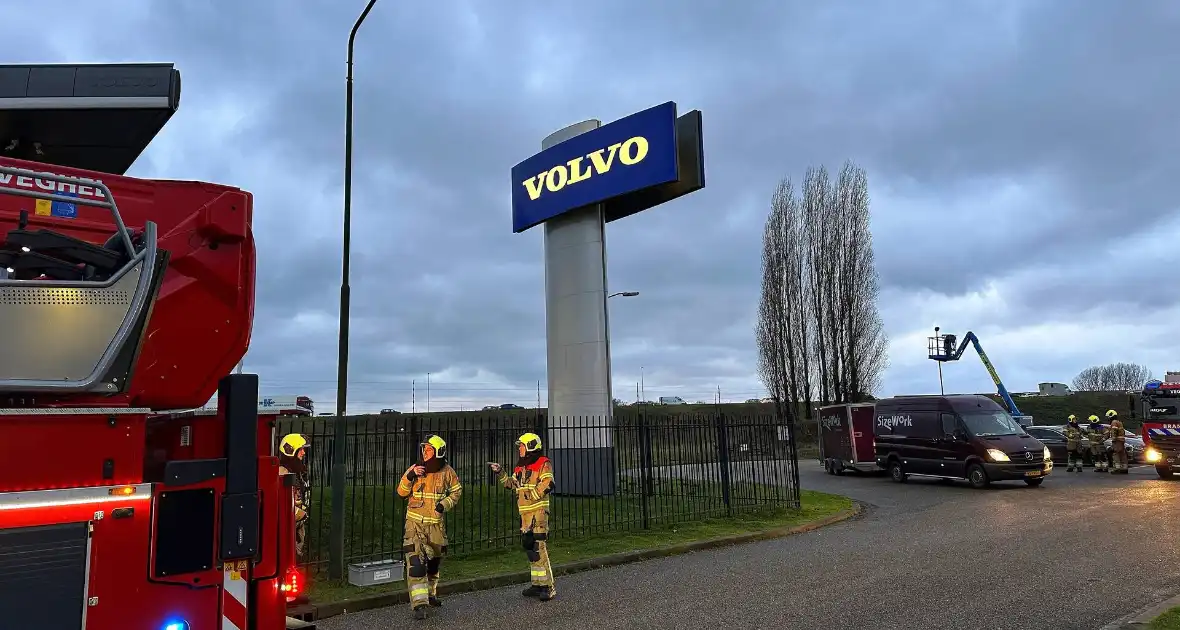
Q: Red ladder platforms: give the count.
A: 1